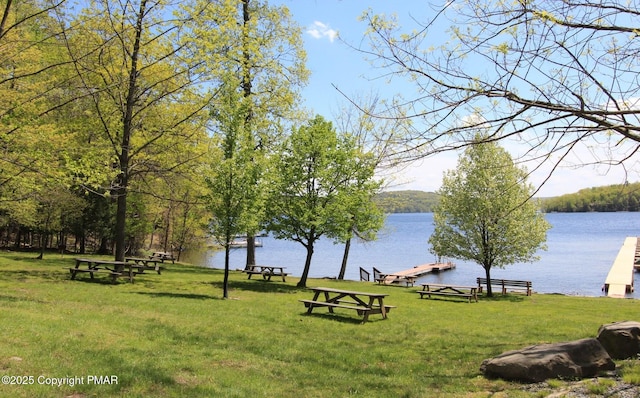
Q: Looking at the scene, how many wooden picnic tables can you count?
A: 7